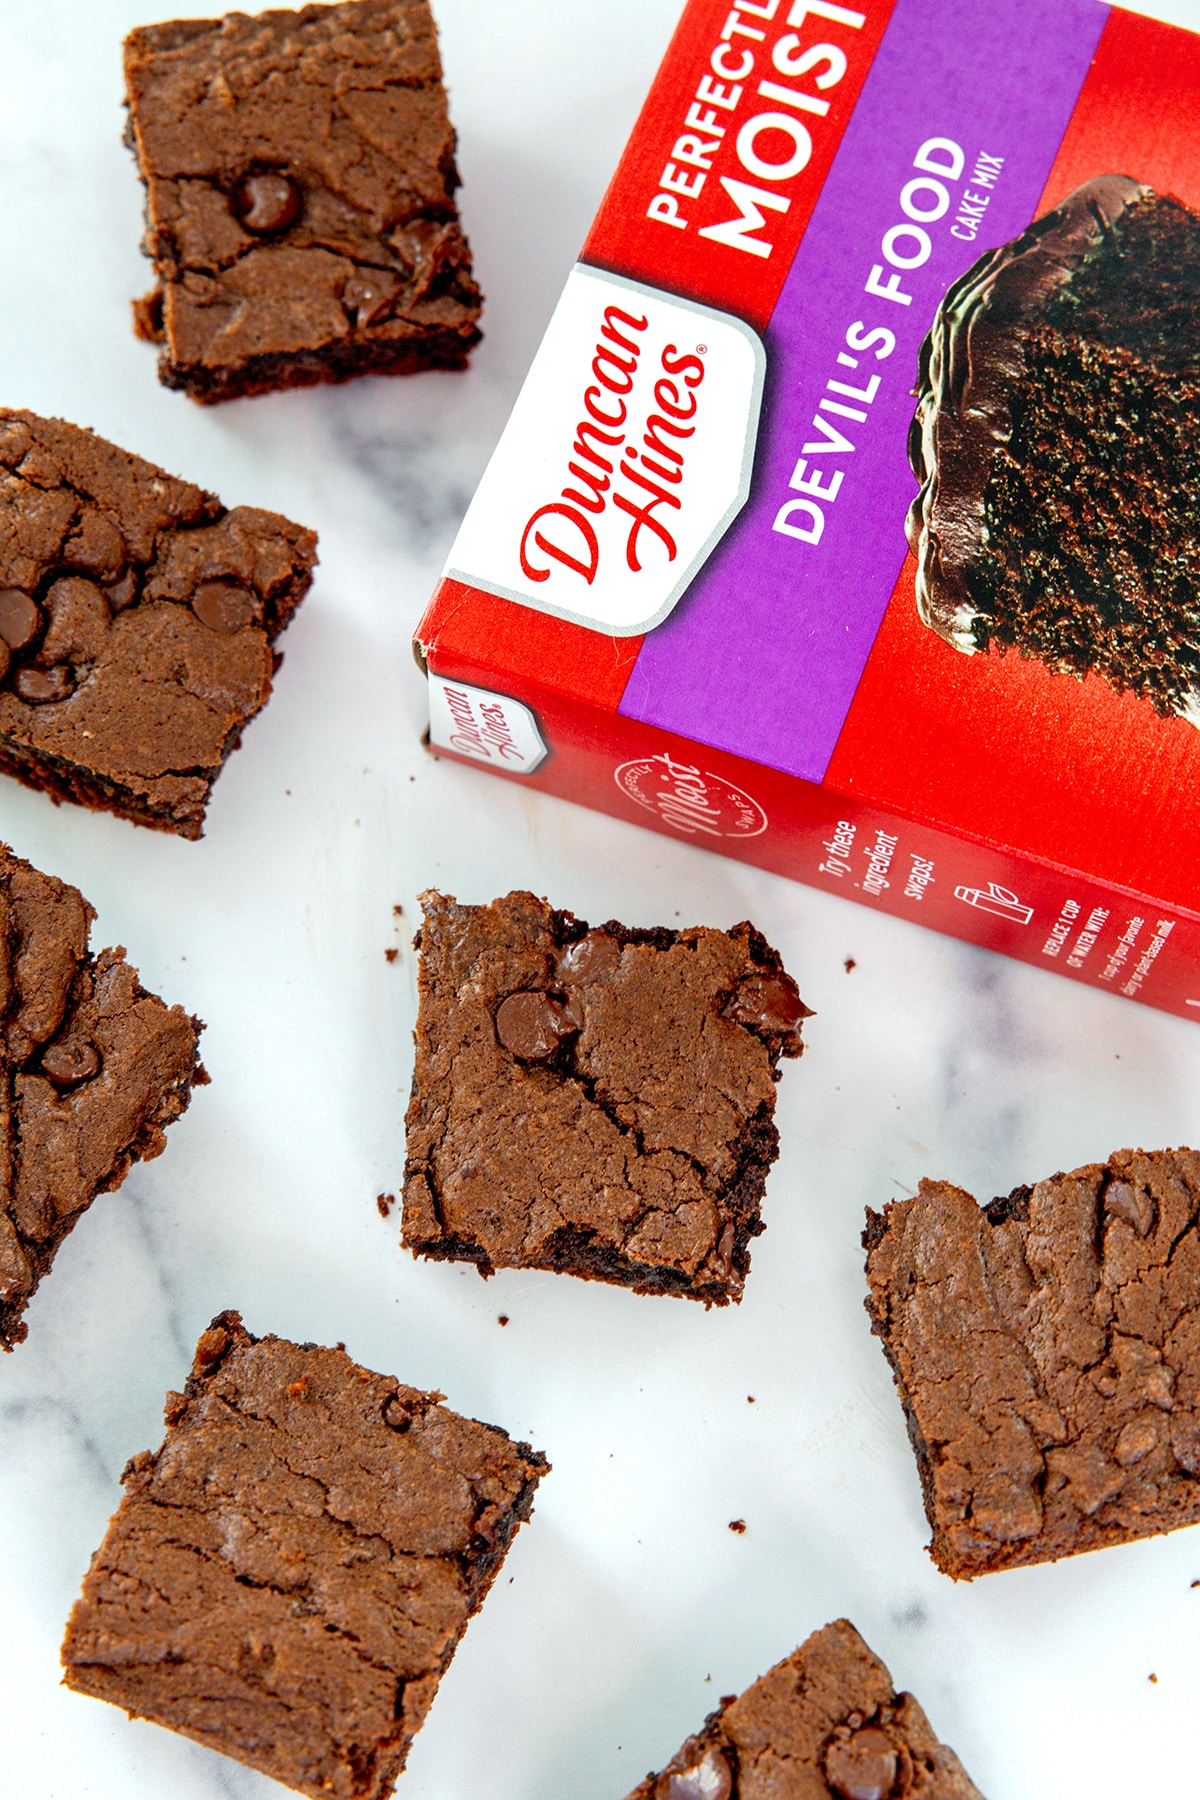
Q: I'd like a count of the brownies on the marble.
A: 7